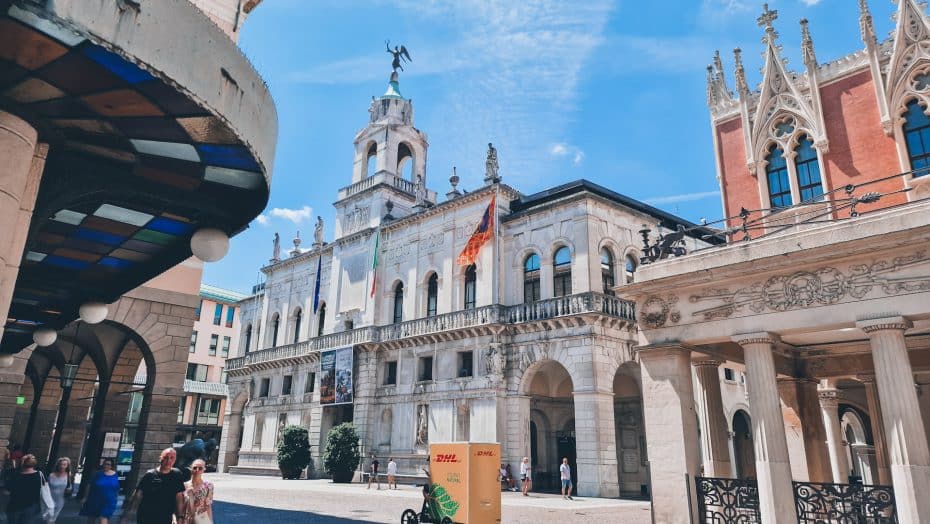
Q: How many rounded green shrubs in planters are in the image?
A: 2